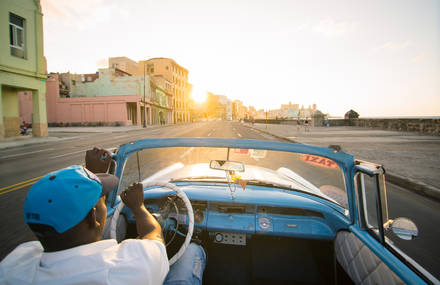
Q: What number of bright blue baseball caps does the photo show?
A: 1